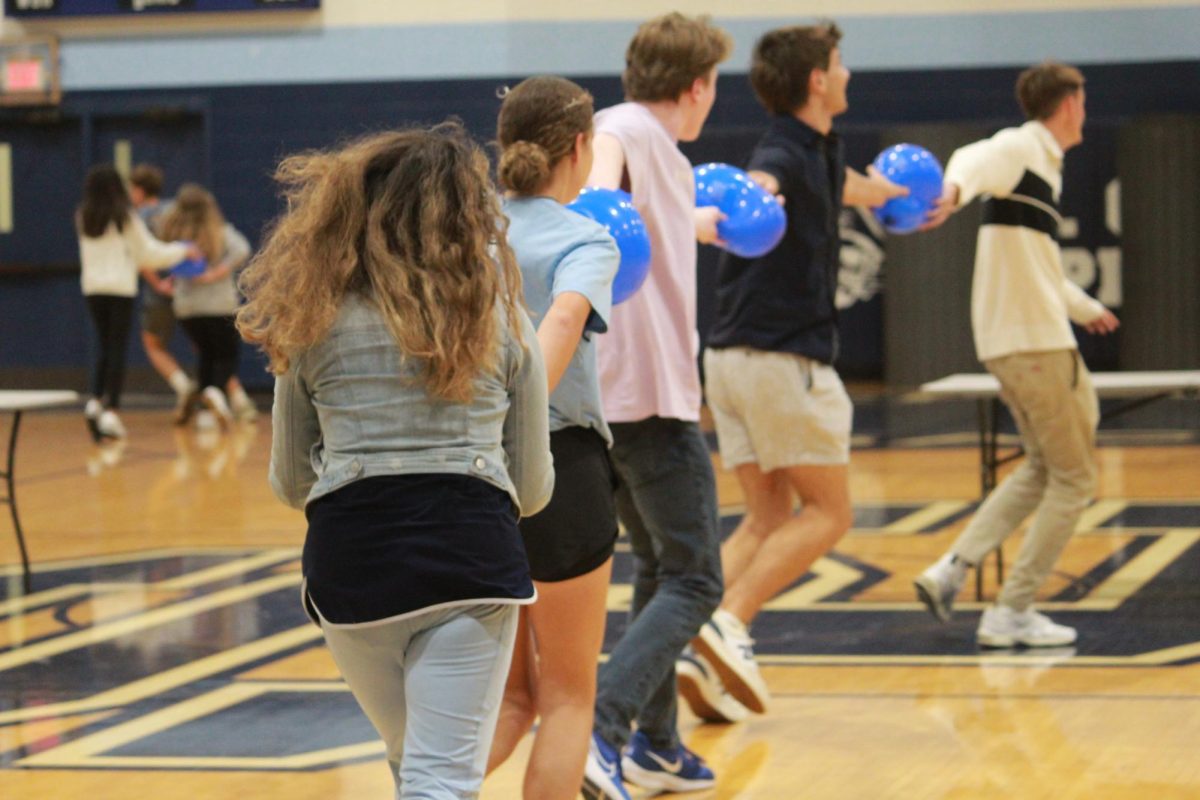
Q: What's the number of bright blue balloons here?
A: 4